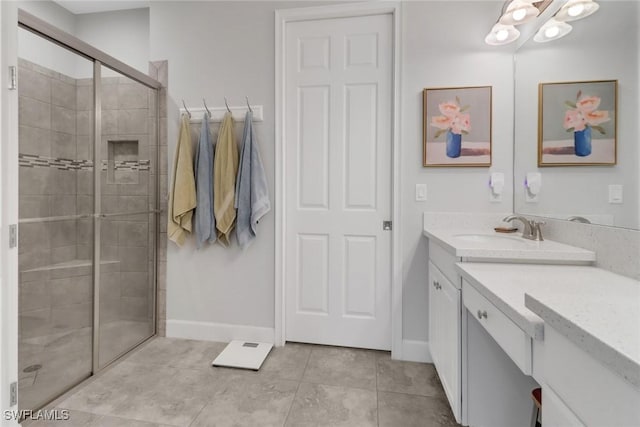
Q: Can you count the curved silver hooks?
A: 4